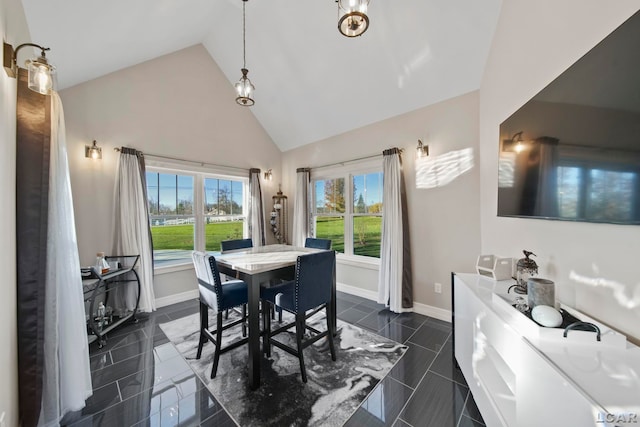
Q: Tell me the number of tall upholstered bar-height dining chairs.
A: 4